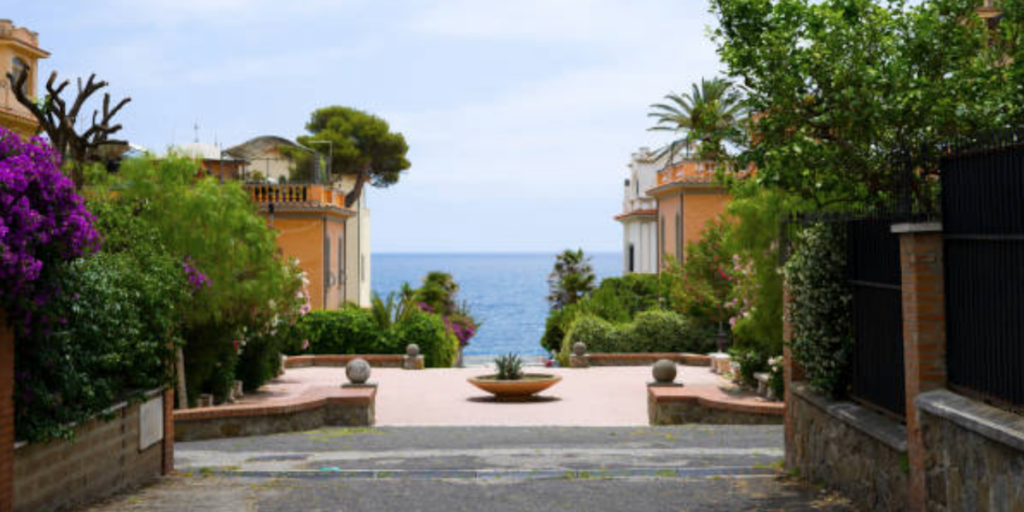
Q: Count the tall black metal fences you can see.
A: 2